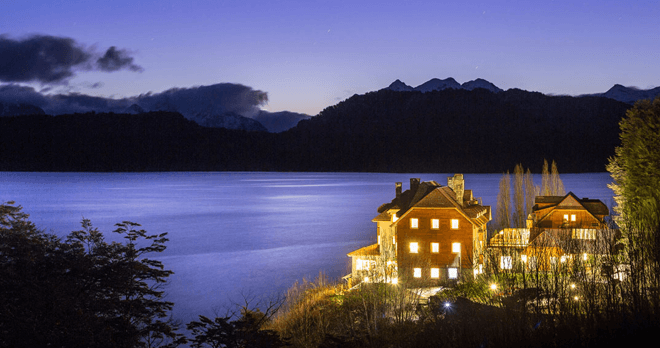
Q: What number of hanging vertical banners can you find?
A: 0